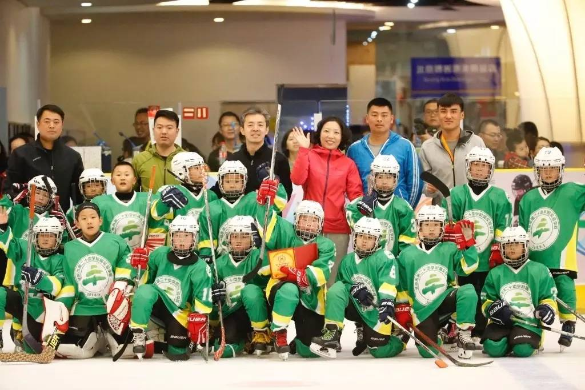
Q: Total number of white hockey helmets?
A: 14